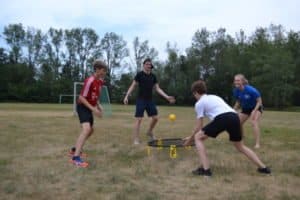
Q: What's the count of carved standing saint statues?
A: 0